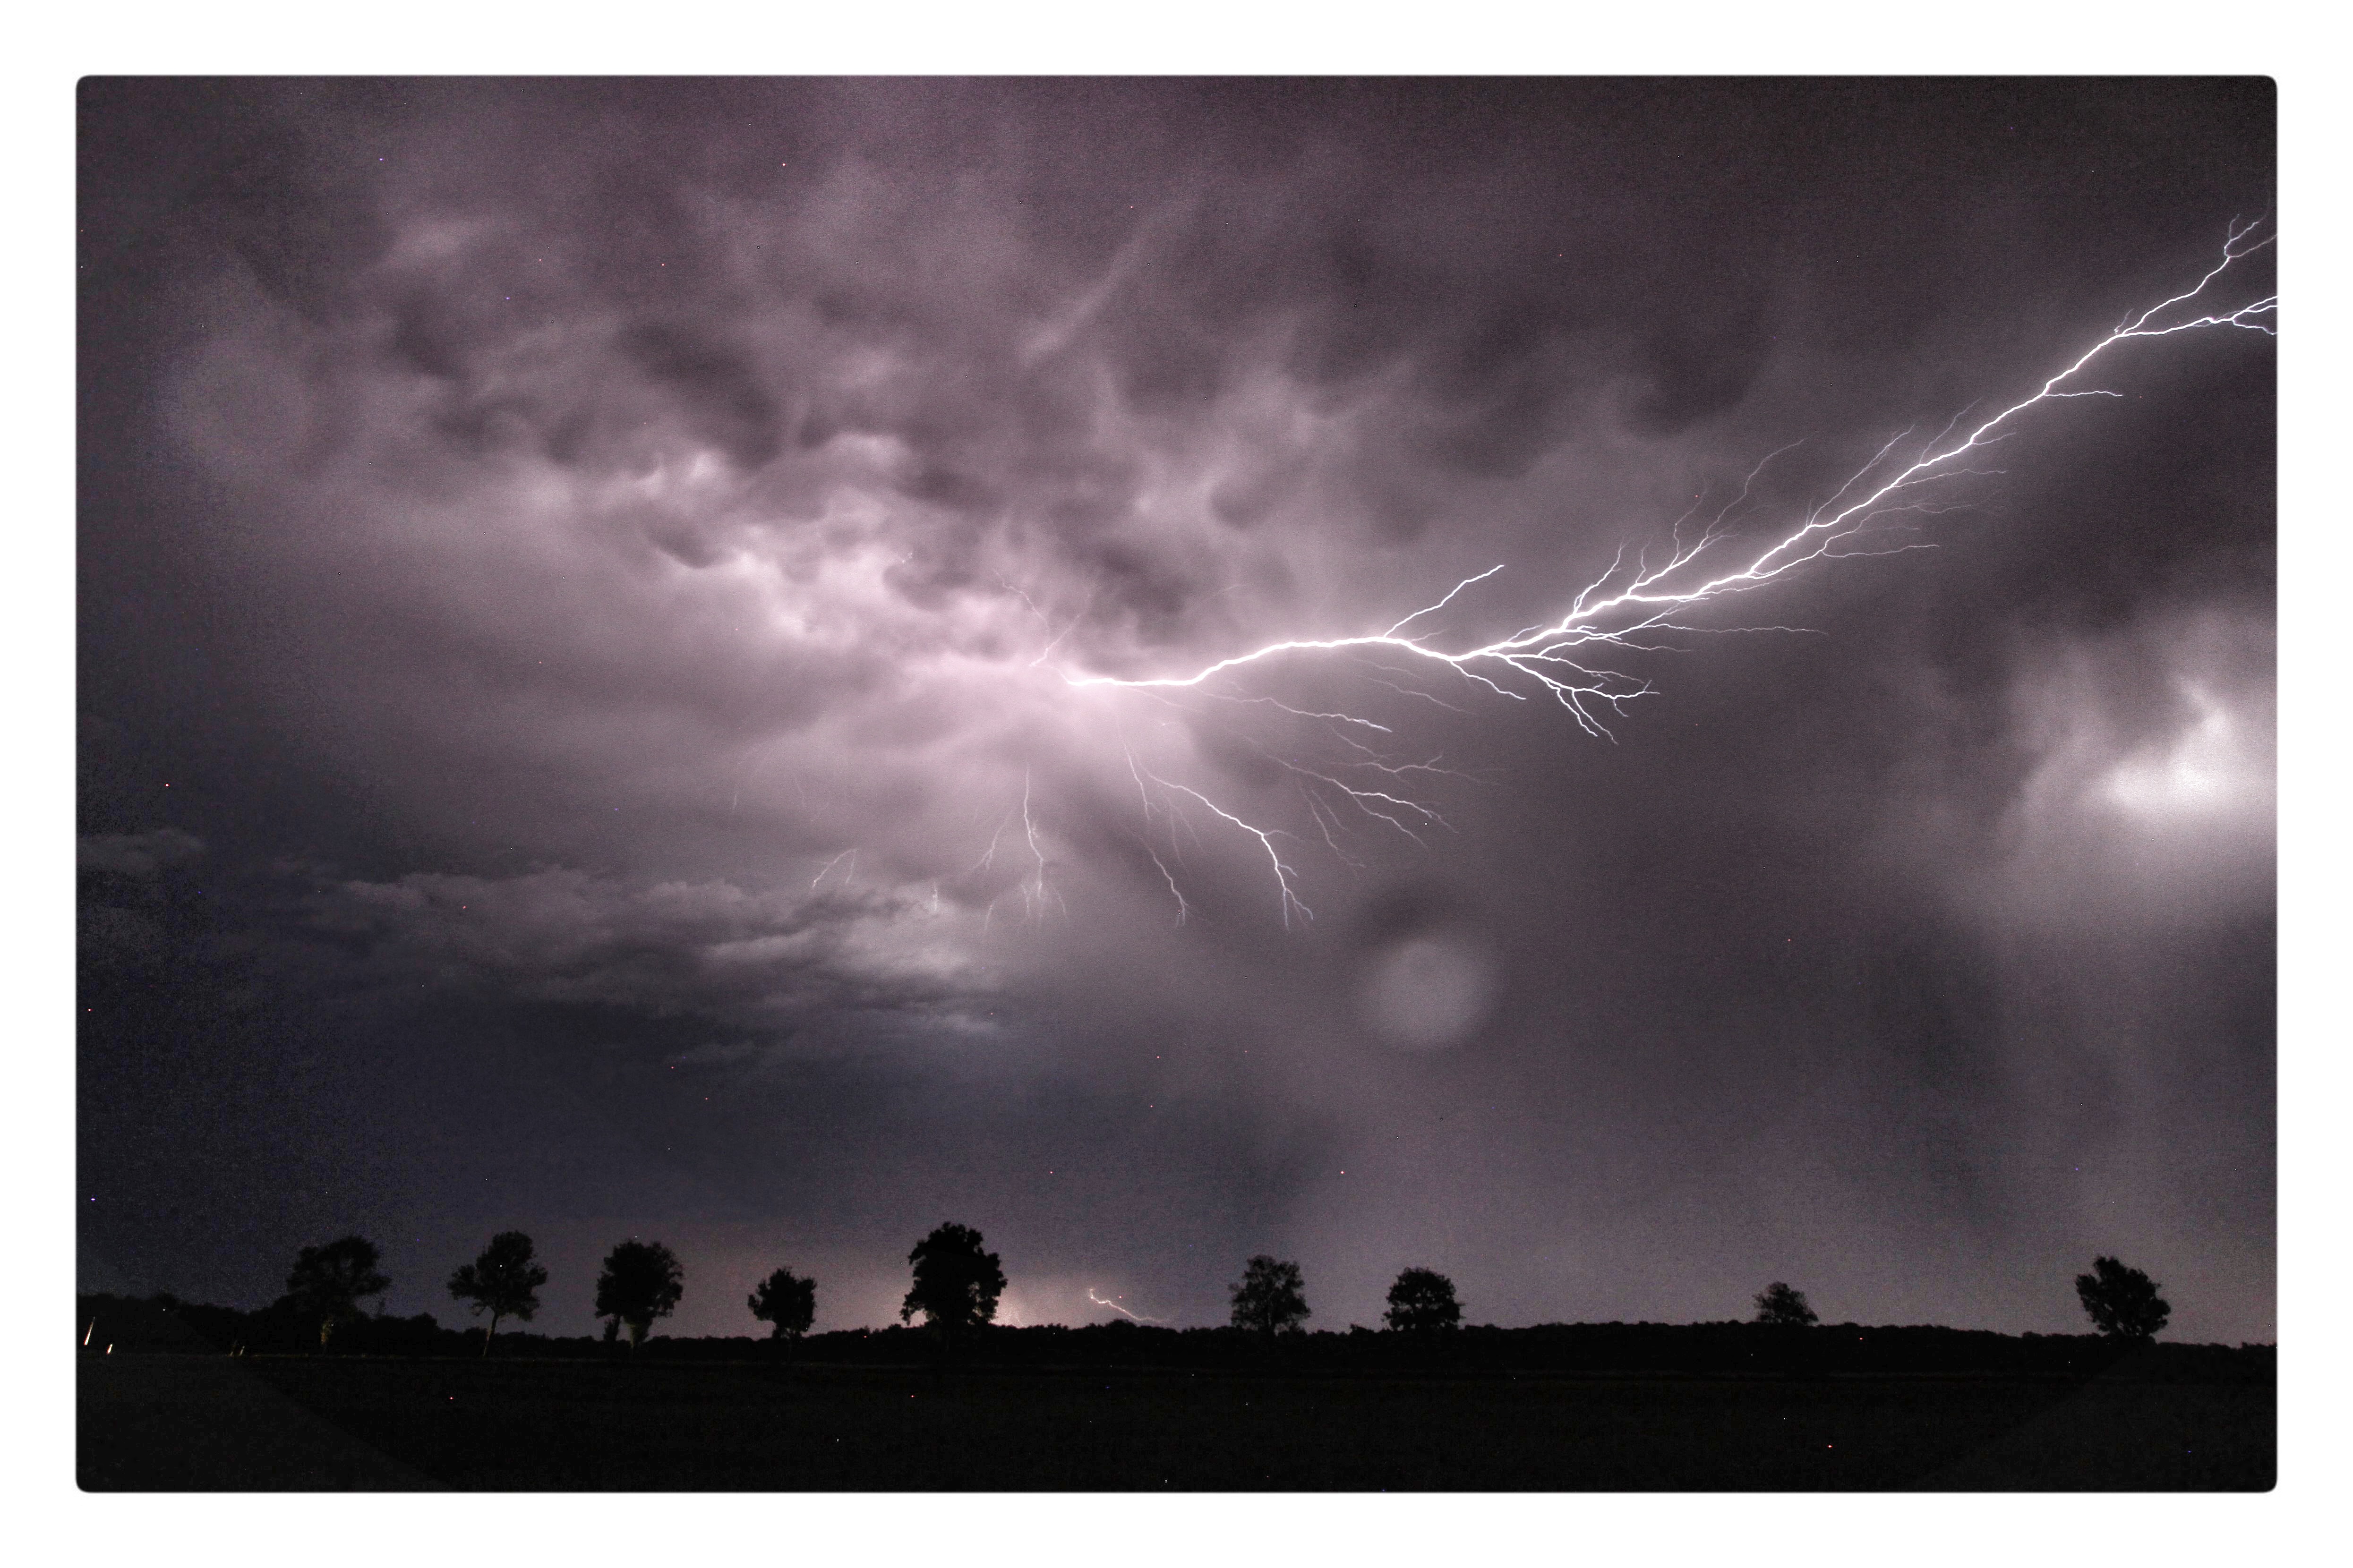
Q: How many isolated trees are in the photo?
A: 9